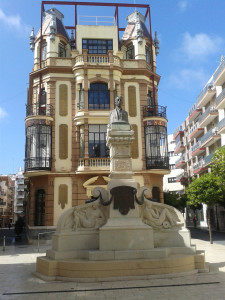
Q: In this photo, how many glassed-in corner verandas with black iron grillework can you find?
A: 2